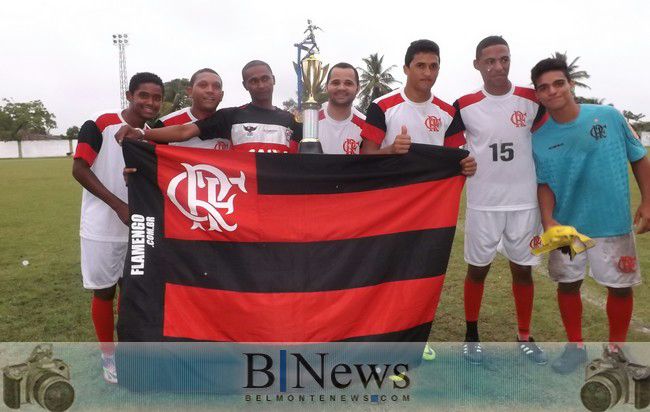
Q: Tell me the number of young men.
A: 7